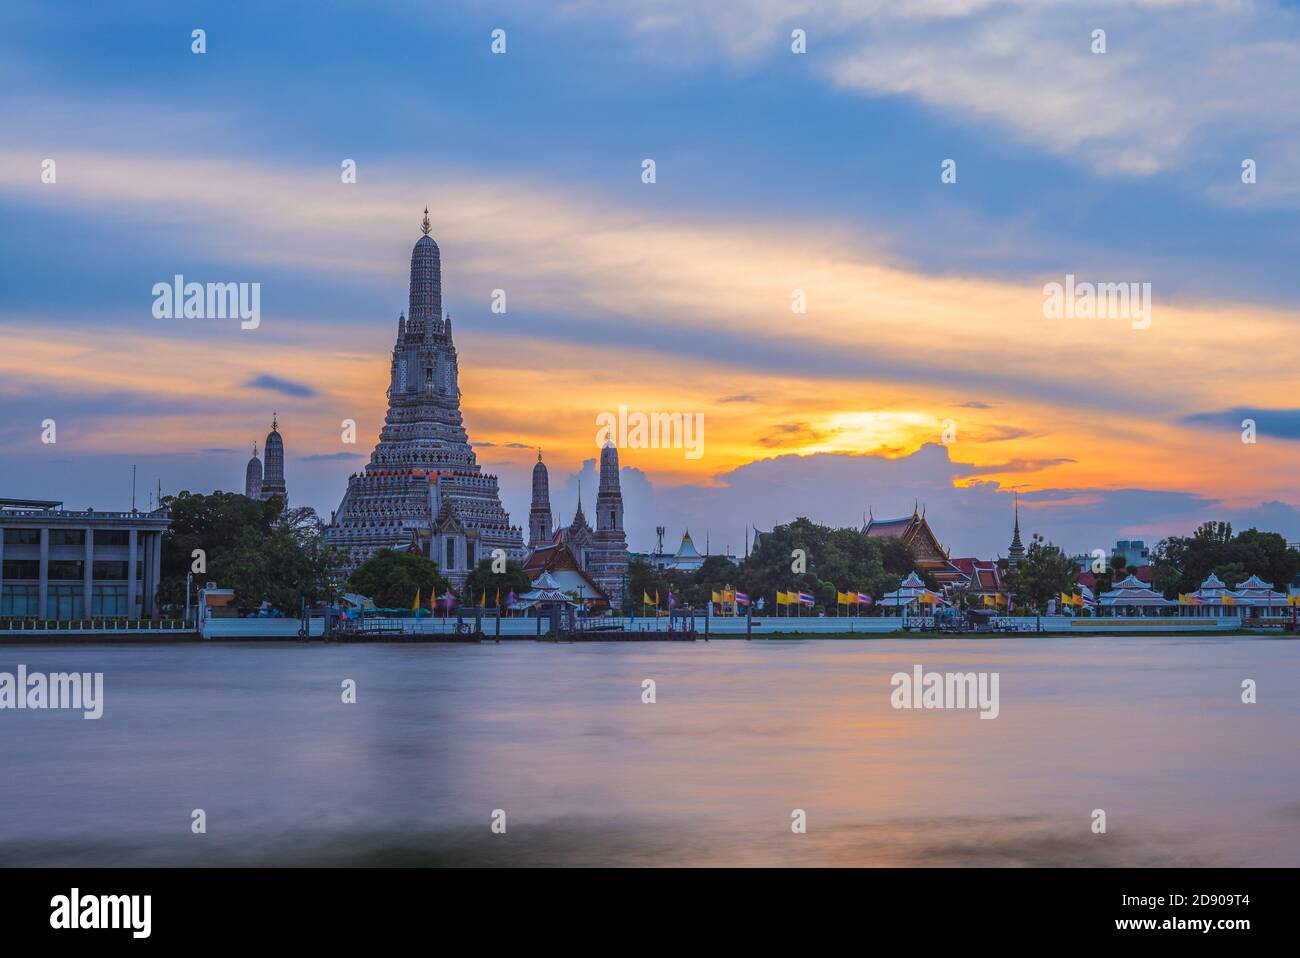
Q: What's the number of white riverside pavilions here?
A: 5